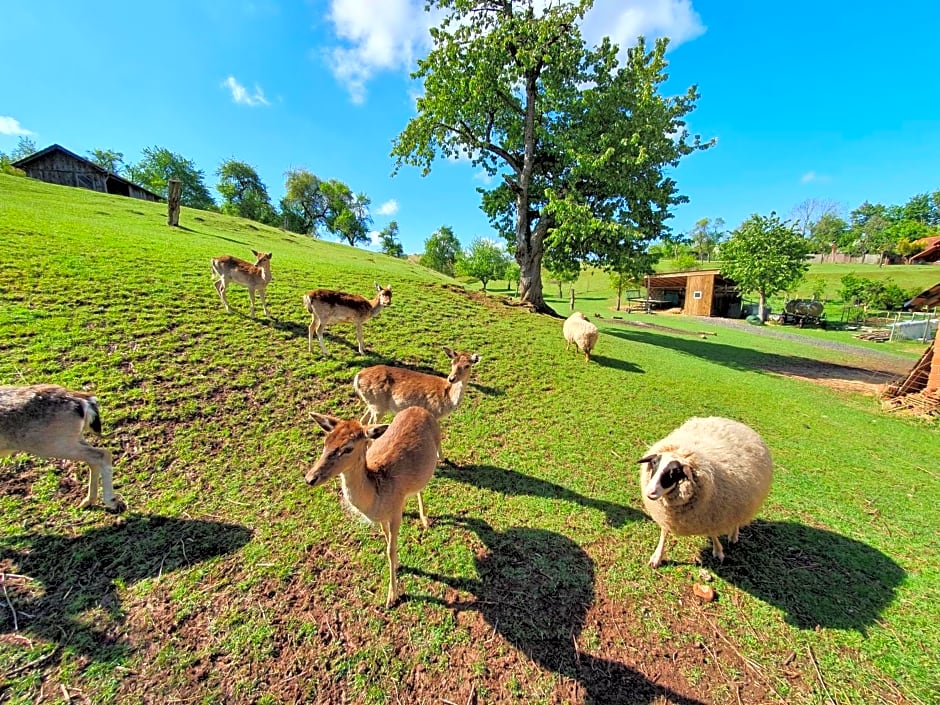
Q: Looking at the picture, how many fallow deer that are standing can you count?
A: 5